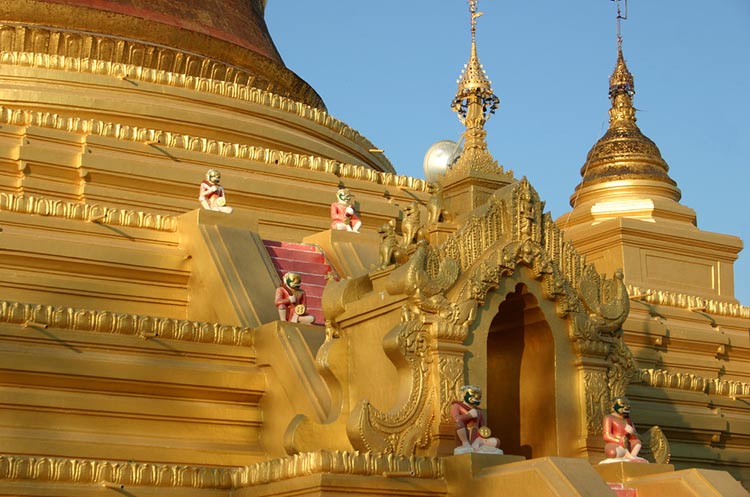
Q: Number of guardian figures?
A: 5